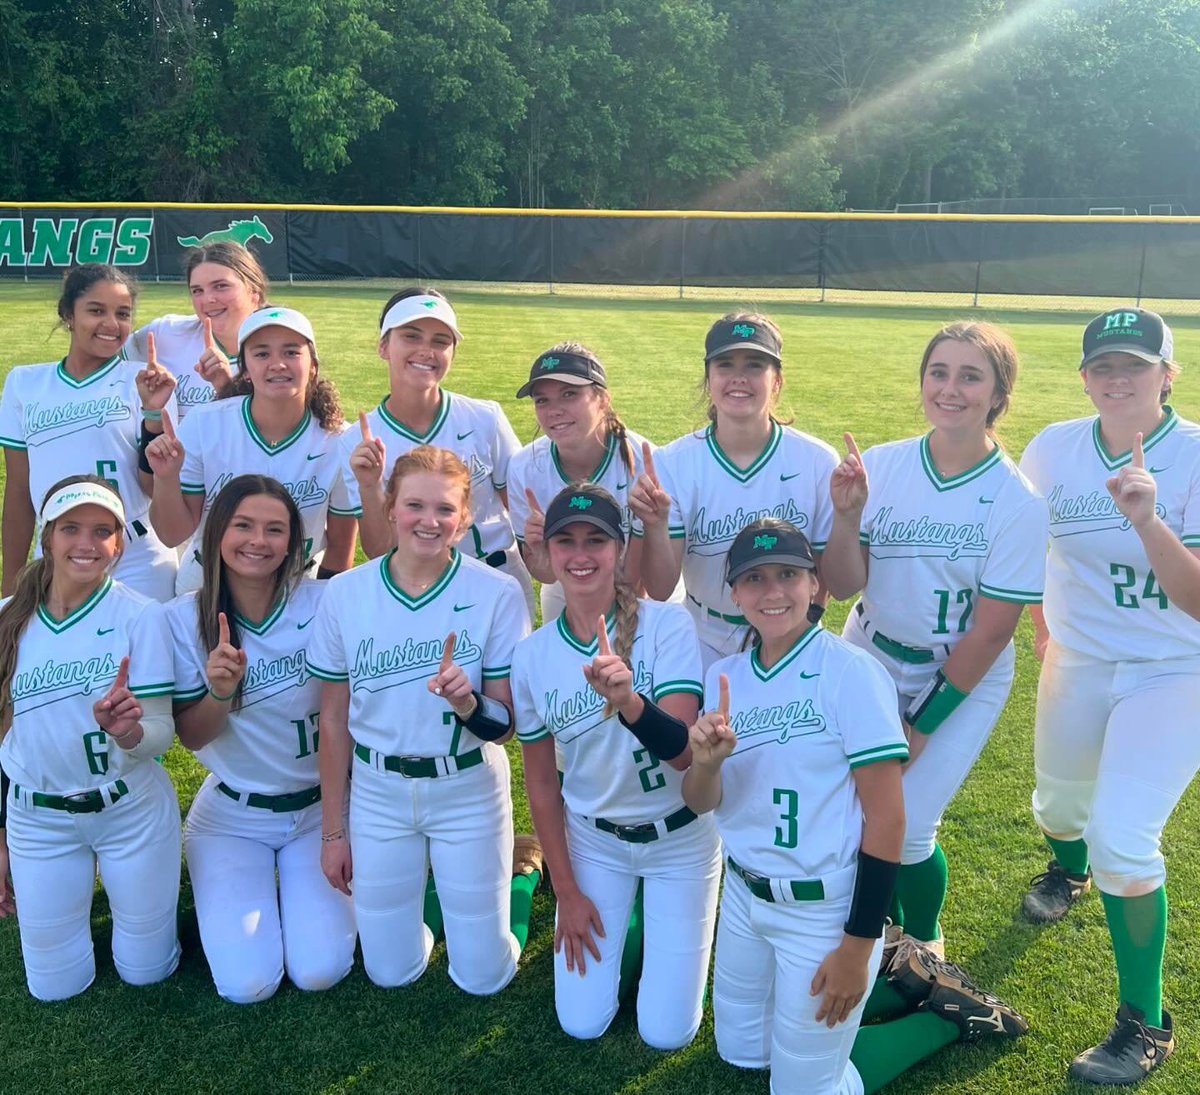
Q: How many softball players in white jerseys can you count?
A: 13